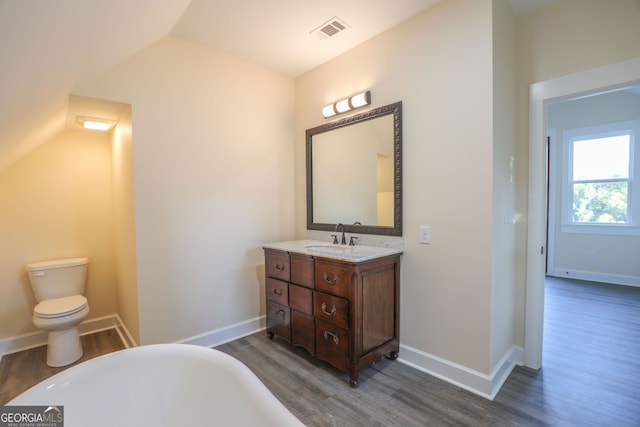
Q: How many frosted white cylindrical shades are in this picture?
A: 3